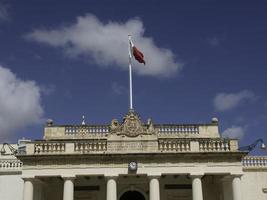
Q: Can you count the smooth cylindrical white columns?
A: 6